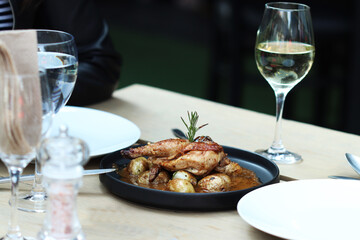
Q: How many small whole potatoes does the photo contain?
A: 5